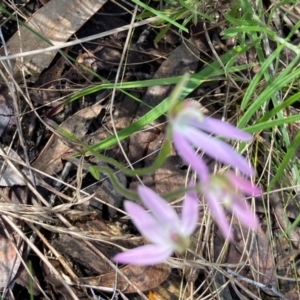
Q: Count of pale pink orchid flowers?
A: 3